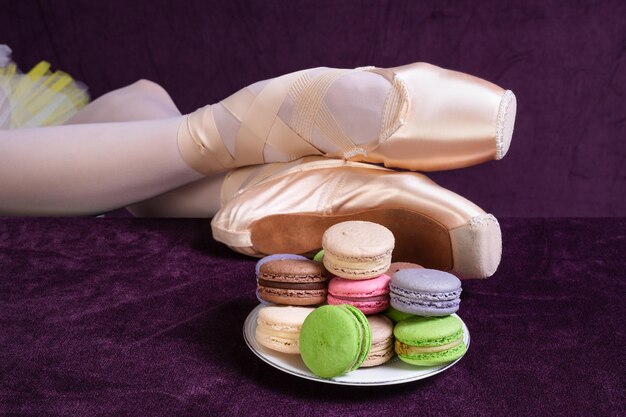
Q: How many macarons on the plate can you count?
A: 12